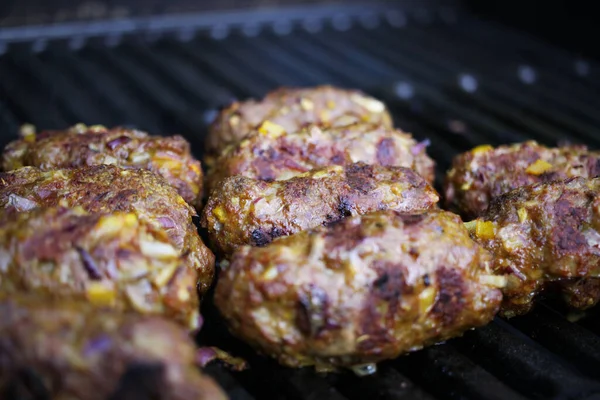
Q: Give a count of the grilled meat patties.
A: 10